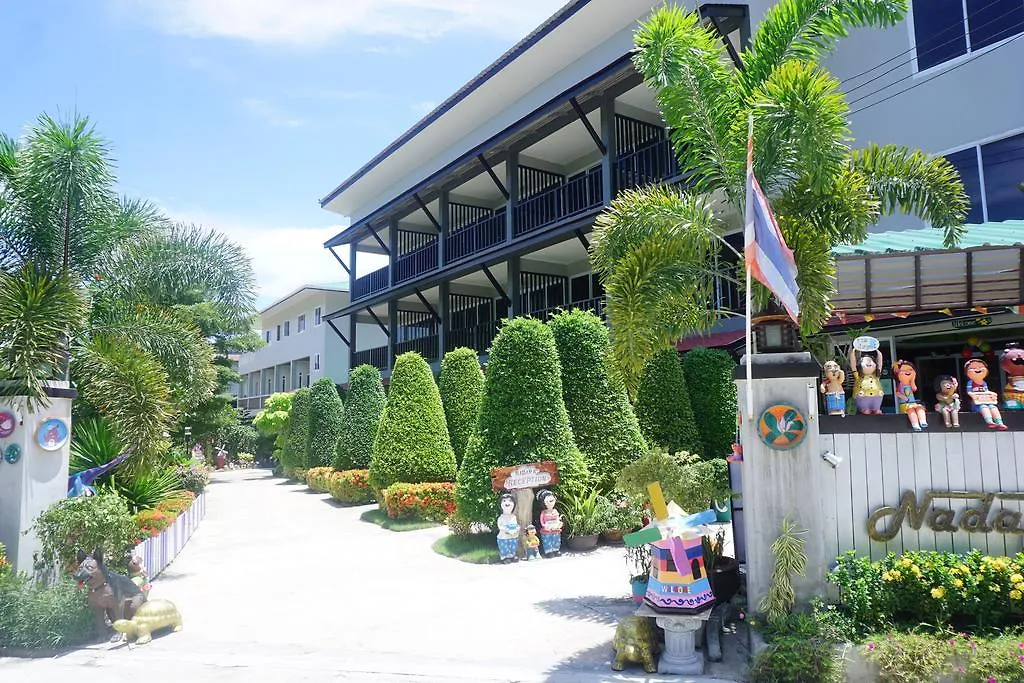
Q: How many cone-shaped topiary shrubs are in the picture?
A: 9